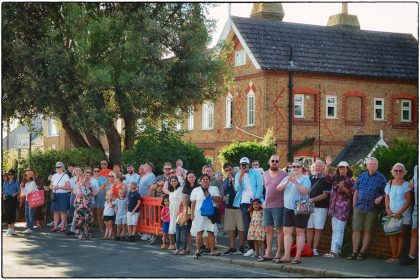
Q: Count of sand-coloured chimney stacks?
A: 2